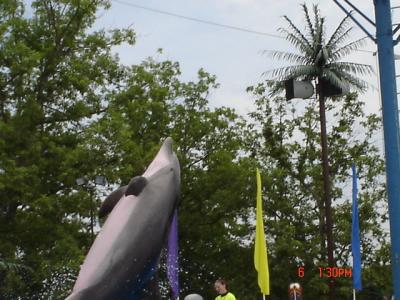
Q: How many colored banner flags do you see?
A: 3